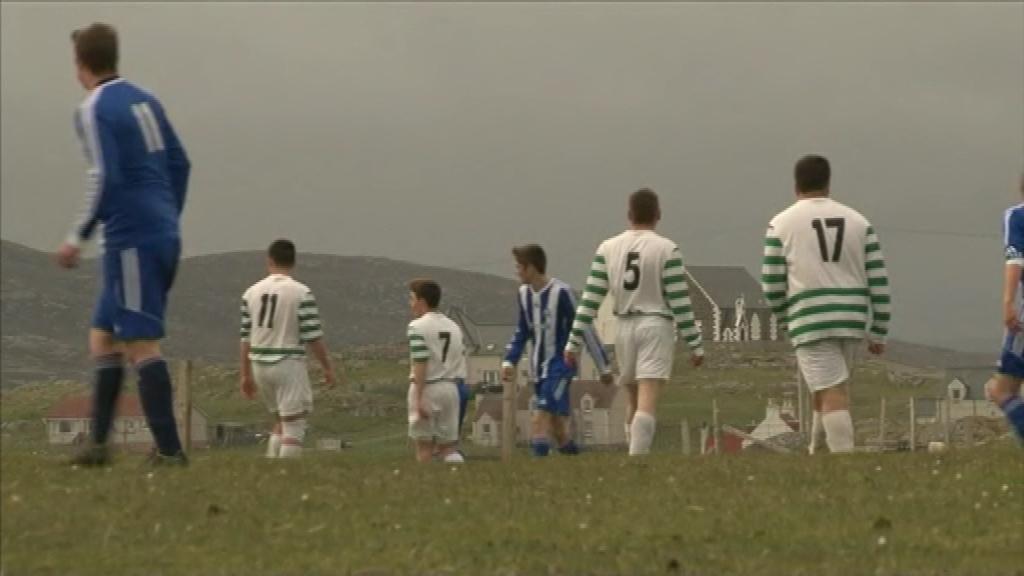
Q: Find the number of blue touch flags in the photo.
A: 0